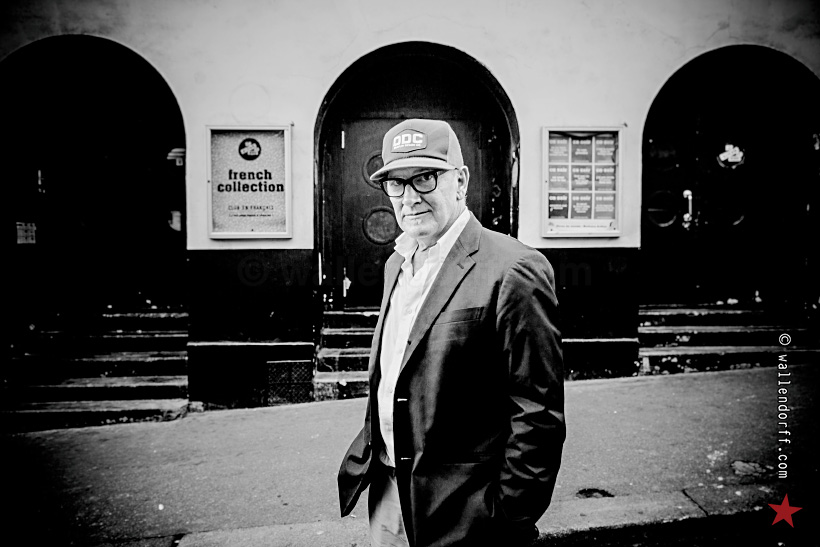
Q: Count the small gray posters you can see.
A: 9